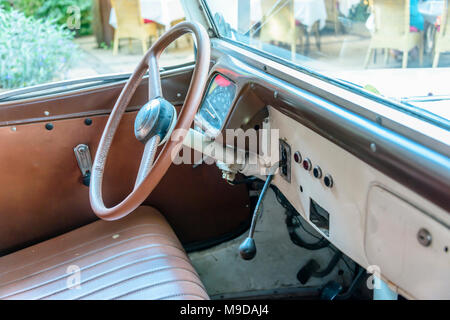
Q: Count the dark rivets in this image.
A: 2